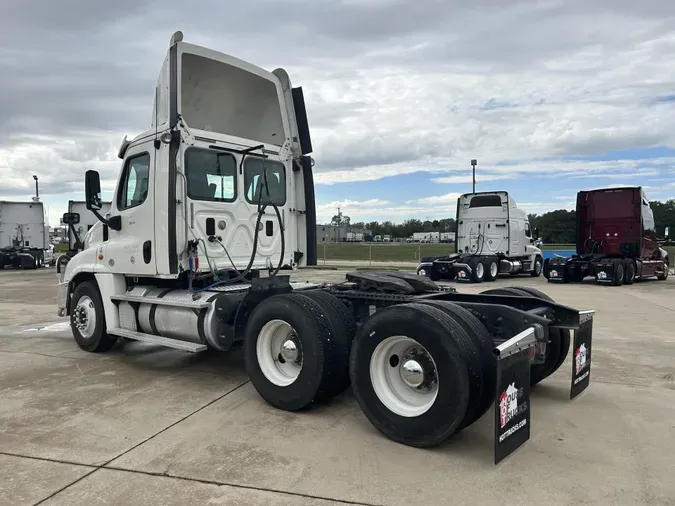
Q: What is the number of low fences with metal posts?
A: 1